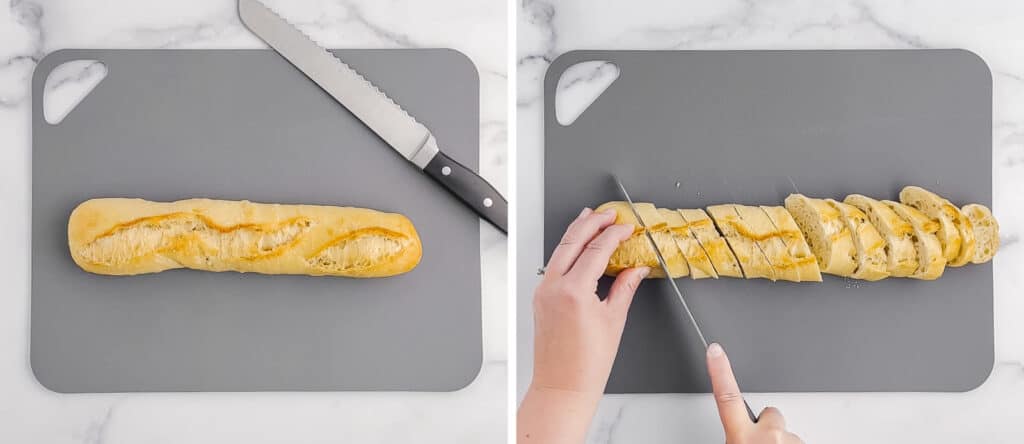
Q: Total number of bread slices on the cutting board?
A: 13